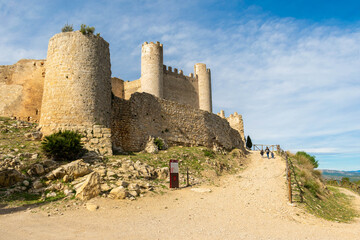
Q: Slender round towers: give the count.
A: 2